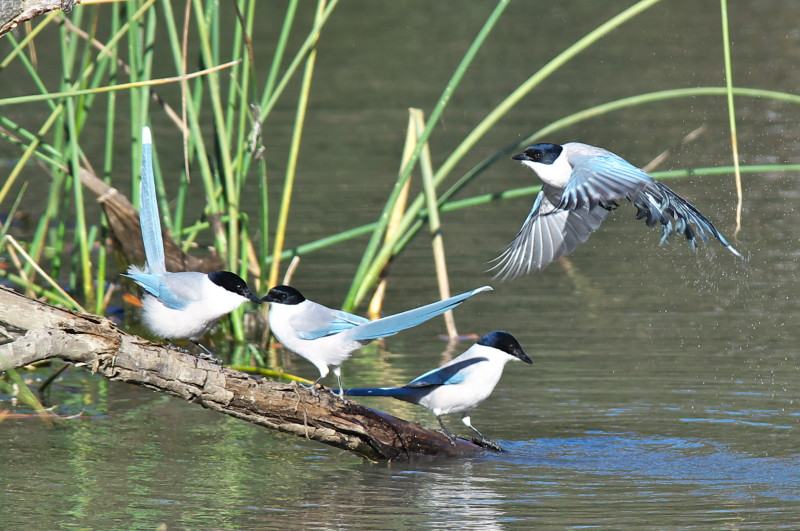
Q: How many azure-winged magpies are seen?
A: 4